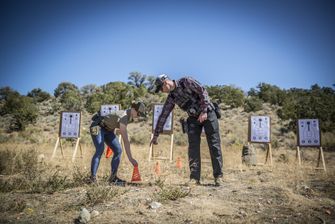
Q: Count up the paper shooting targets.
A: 5